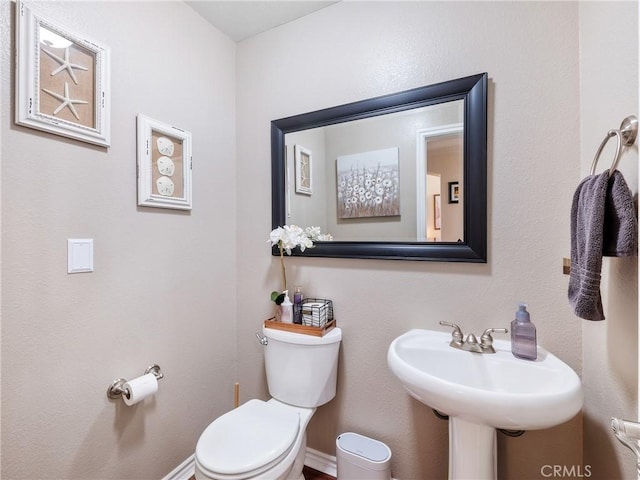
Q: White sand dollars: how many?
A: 3